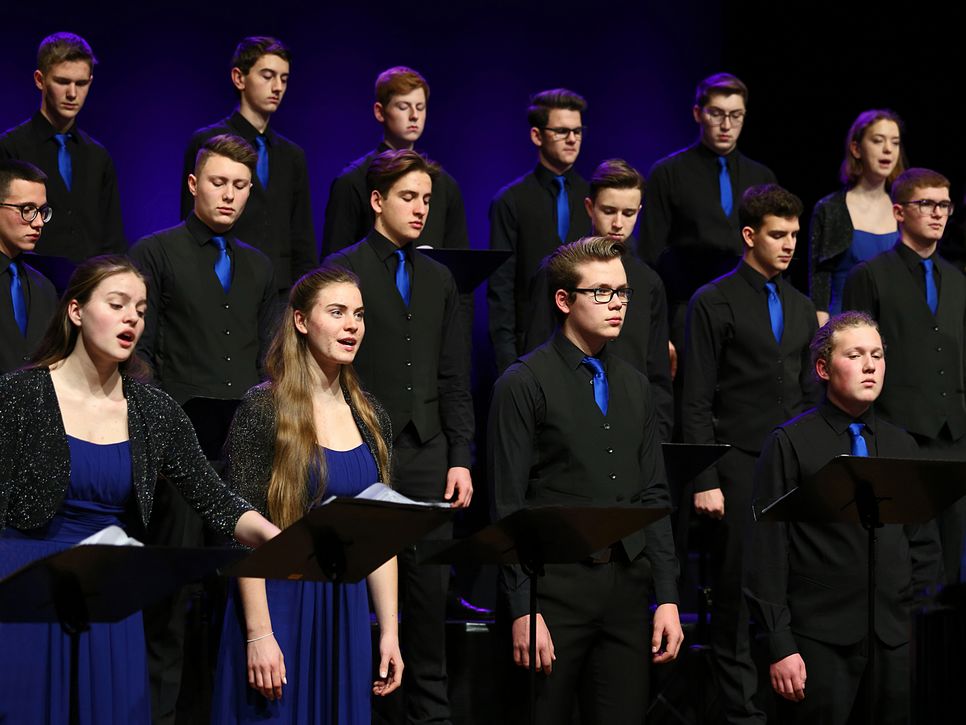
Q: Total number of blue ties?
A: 11